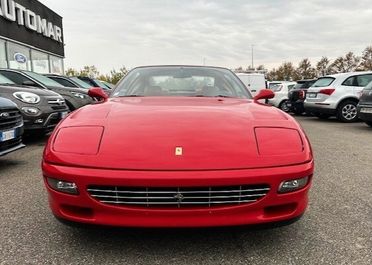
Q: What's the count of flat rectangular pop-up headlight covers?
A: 2